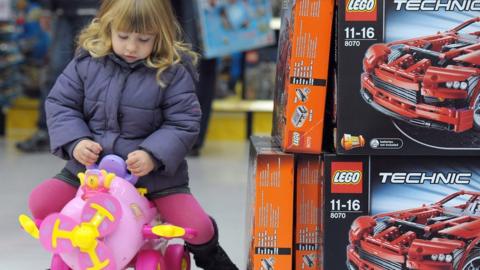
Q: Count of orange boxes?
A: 3